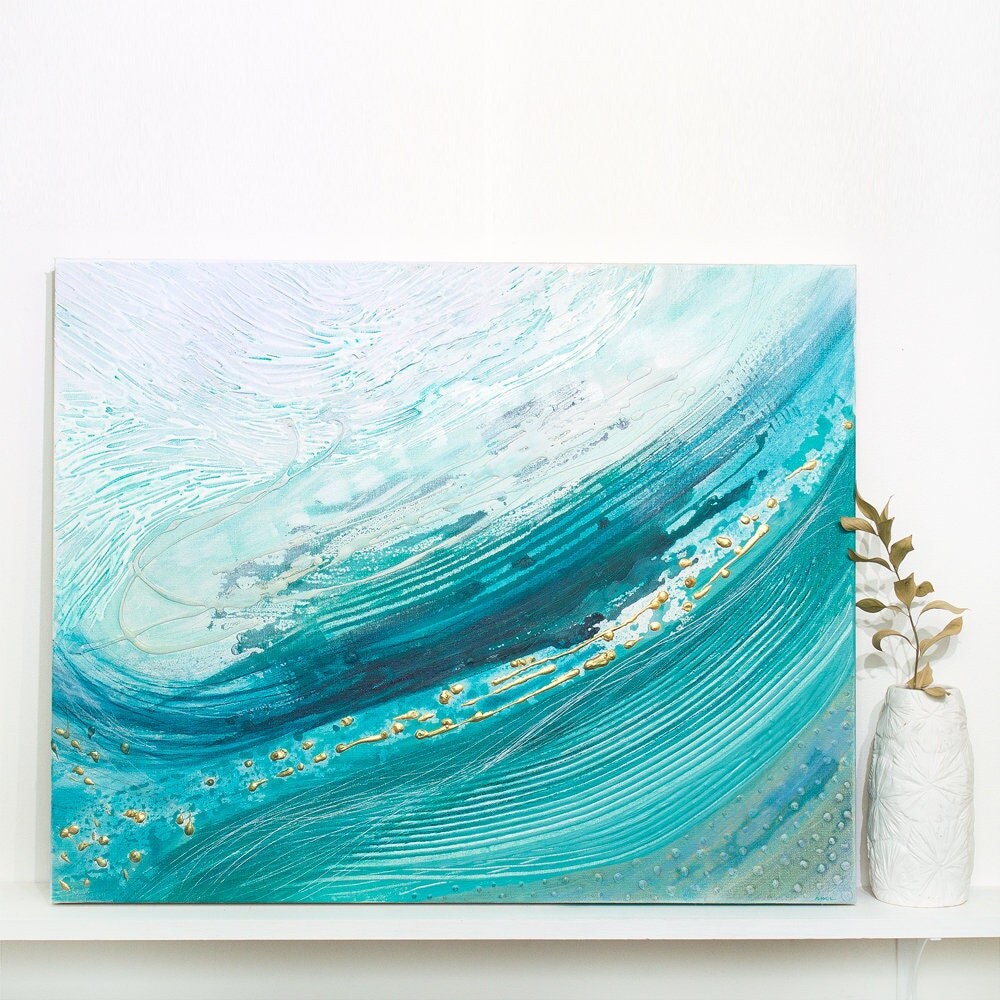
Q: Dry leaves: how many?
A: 14